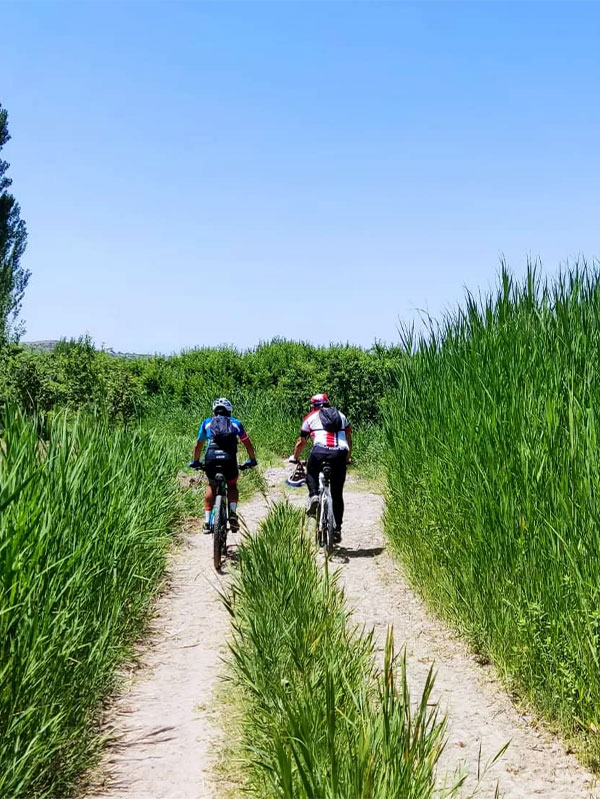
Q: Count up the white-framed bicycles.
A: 1